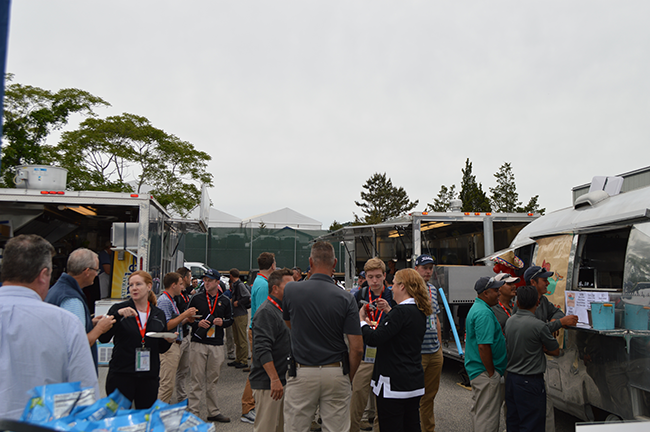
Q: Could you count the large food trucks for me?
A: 3